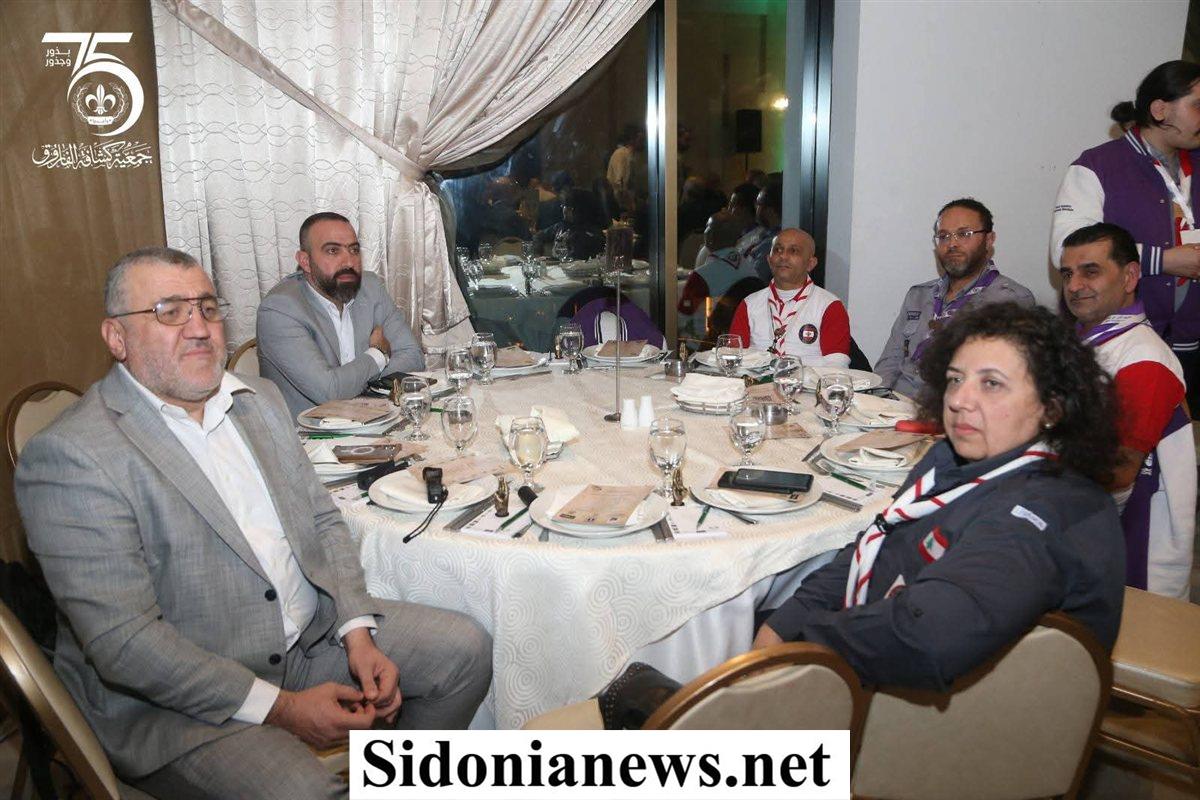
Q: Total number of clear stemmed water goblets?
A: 11